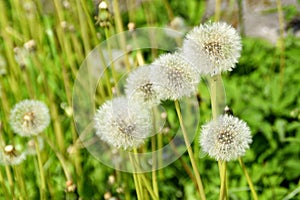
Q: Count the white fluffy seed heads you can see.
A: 6